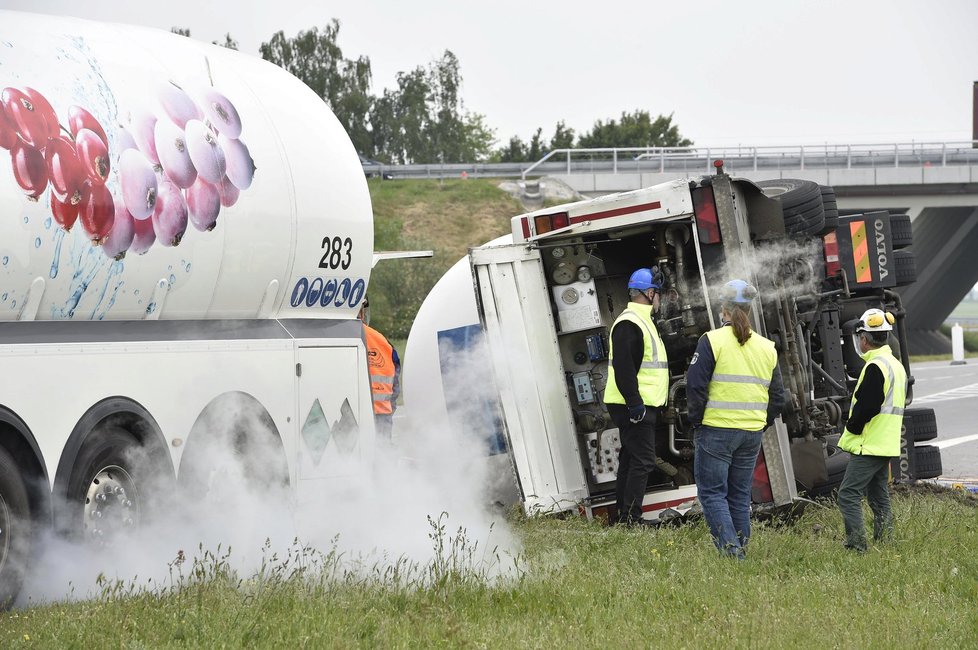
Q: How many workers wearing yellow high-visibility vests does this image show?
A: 3